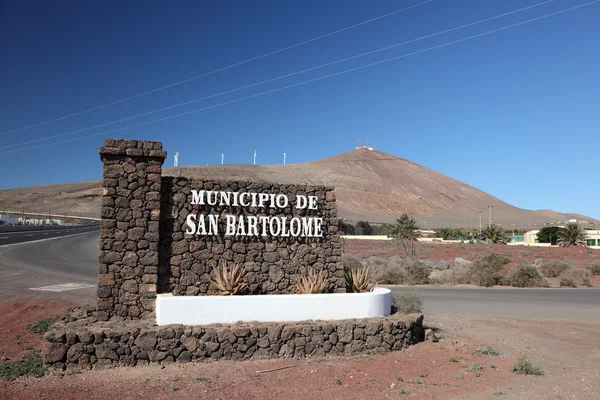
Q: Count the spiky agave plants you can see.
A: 3